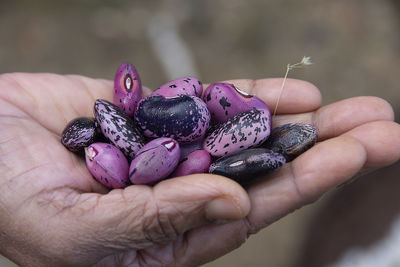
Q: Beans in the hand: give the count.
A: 12